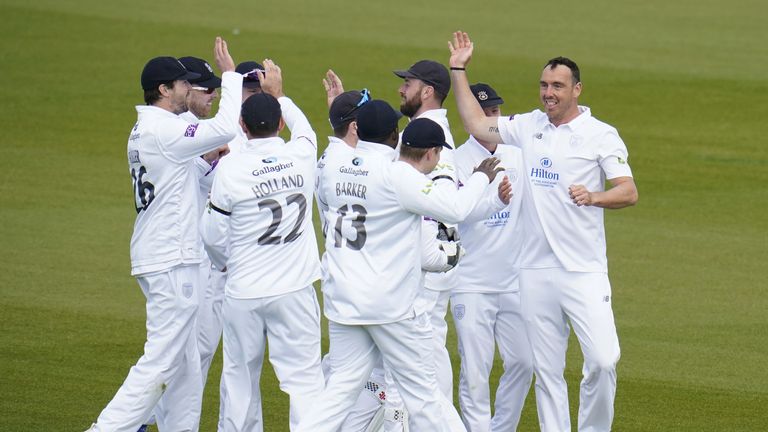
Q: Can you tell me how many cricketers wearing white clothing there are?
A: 10